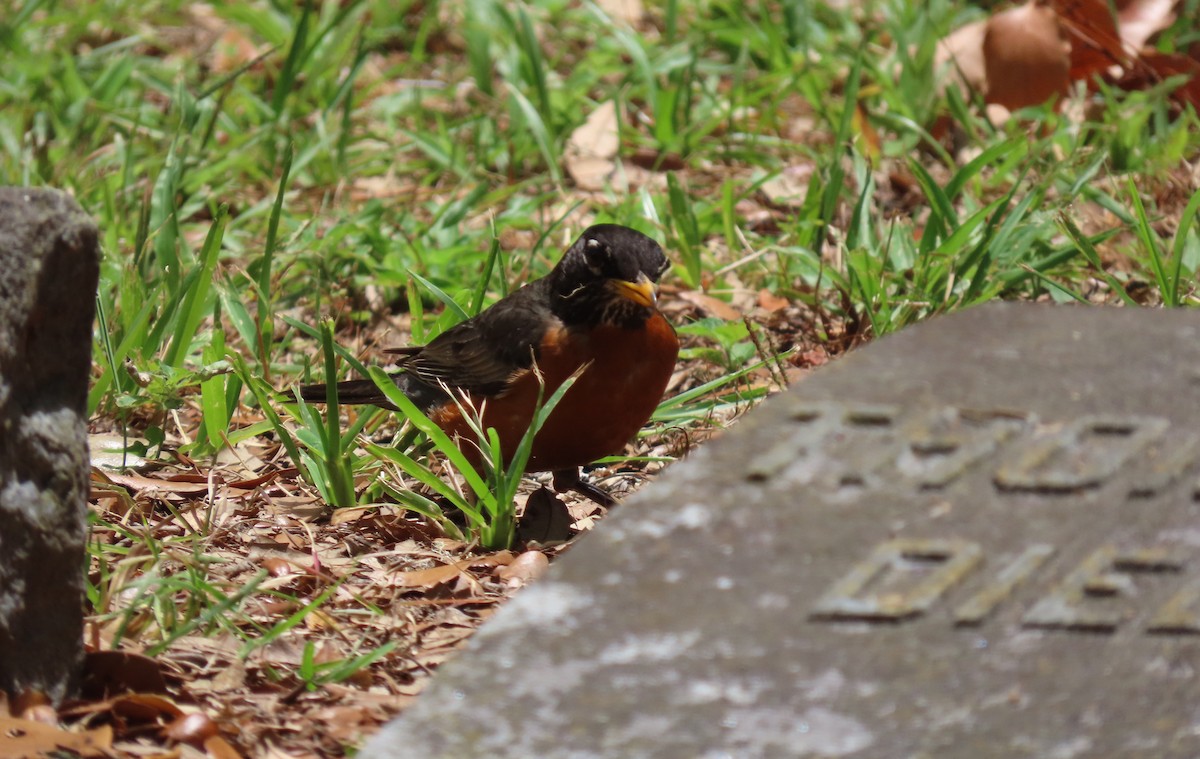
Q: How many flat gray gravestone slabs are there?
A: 1